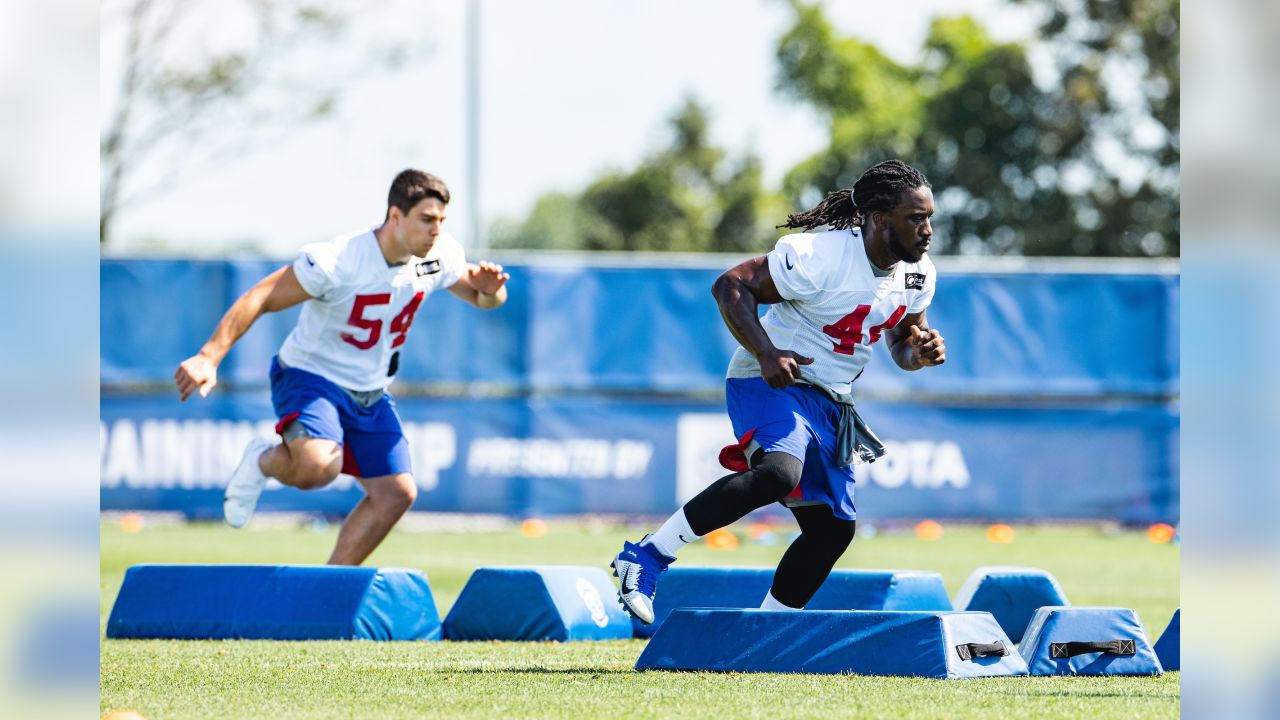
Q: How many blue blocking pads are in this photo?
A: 7